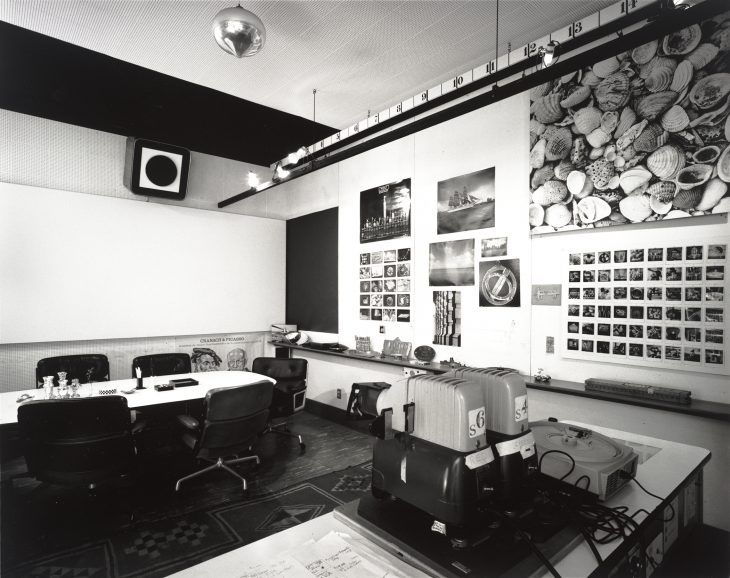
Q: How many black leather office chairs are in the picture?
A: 5